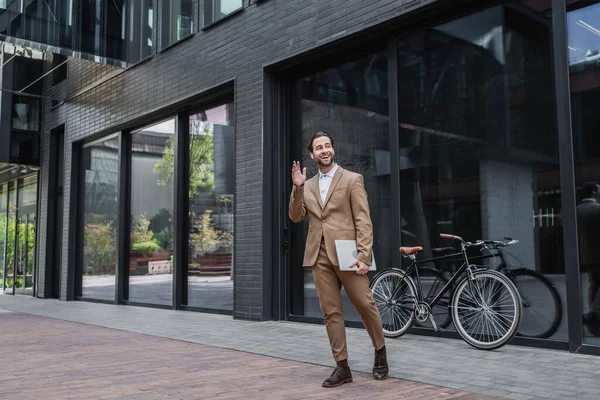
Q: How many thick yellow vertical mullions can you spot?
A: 0